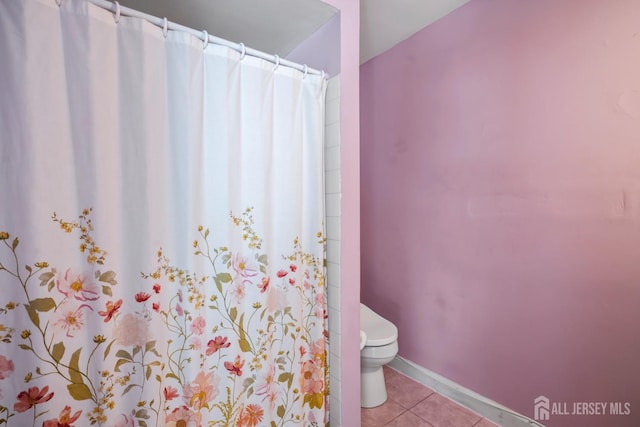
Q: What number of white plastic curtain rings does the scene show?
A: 8